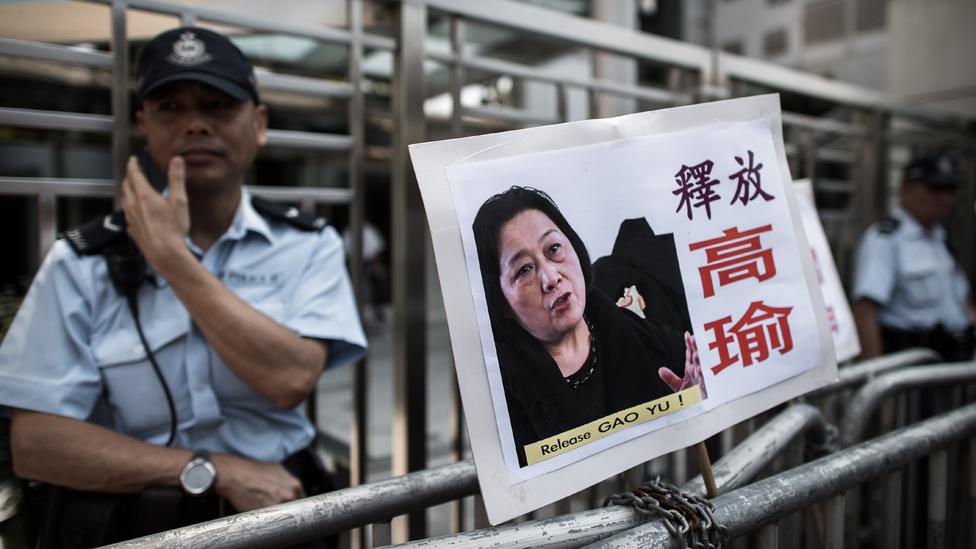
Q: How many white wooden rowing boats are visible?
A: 0